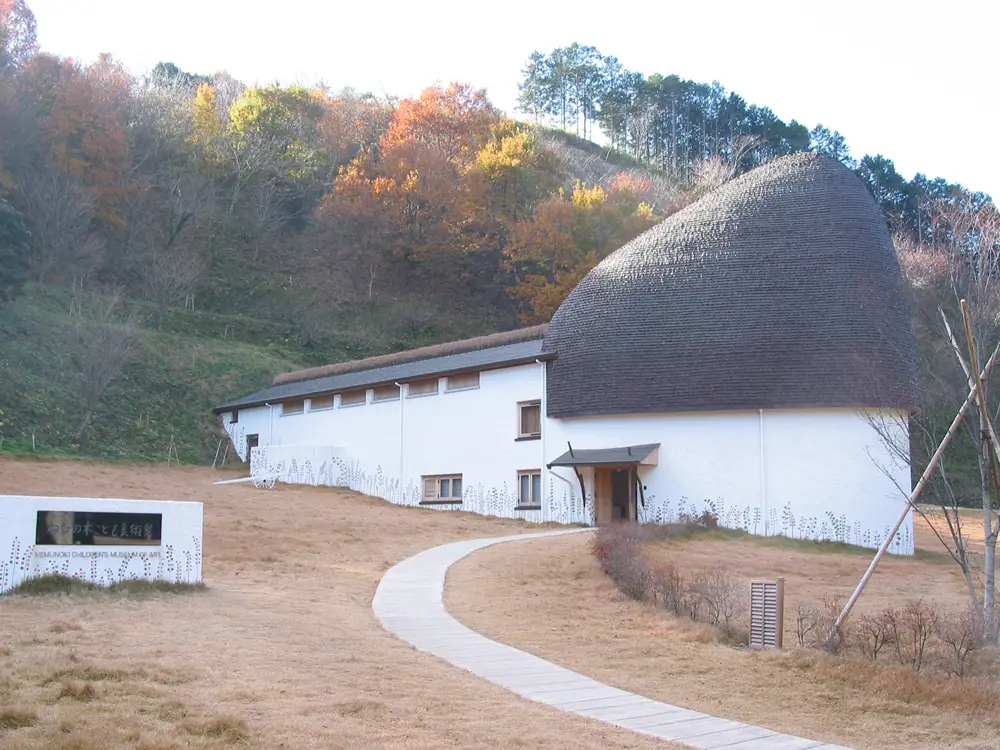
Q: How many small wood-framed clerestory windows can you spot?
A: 6